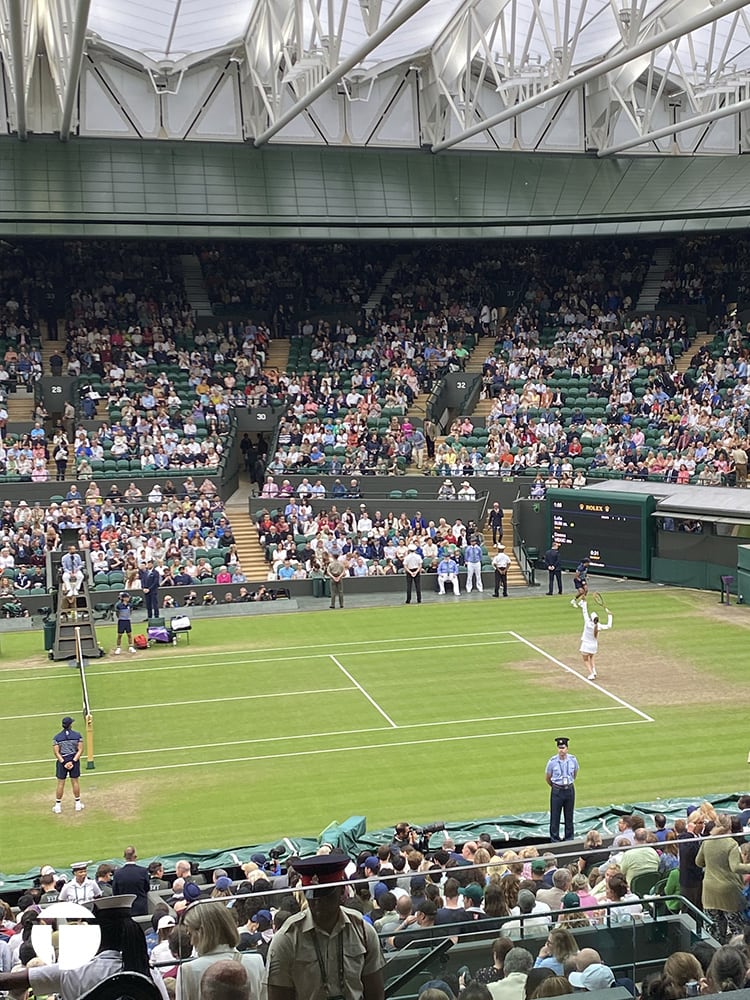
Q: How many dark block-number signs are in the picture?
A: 3